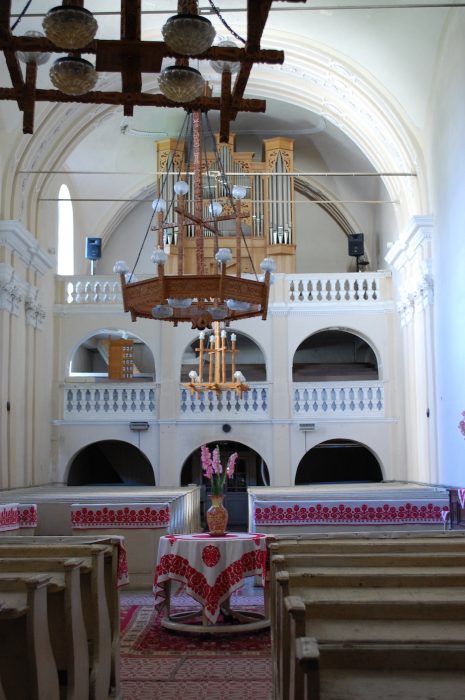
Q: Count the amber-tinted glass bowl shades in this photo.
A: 4